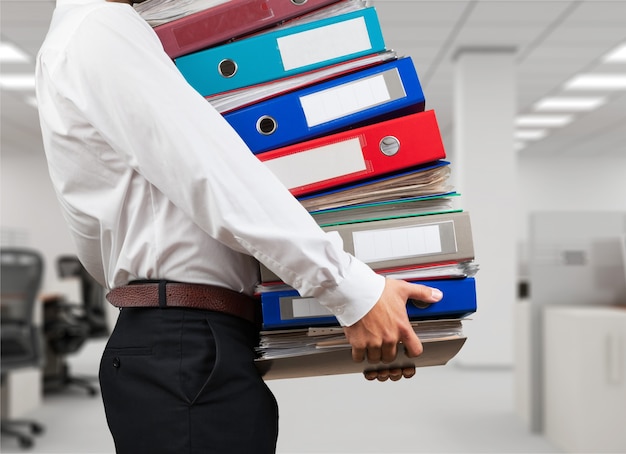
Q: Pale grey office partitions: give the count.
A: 1